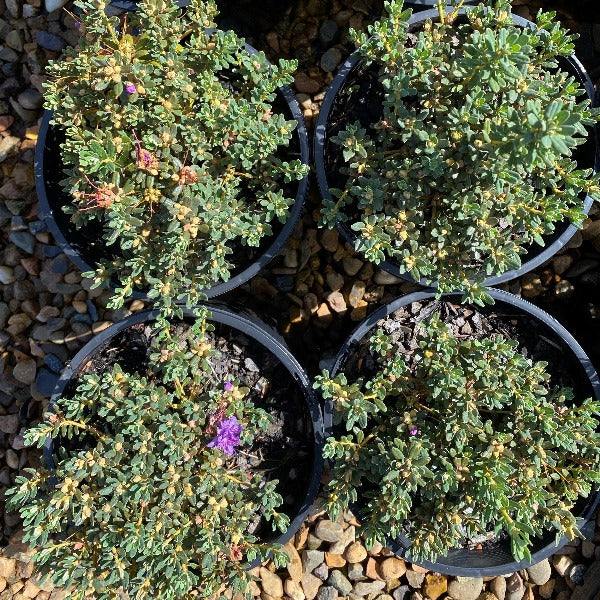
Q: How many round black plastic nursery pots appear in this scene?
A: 4